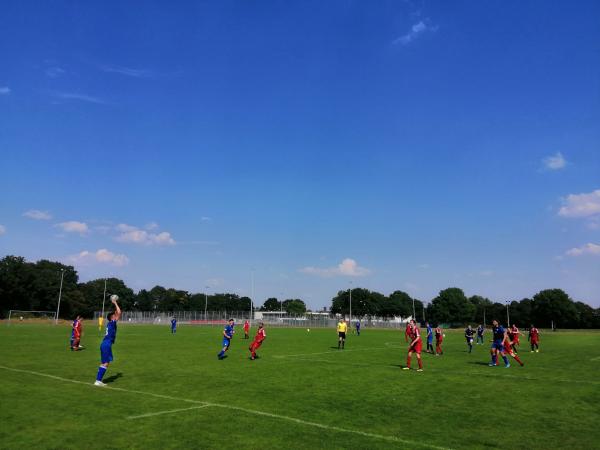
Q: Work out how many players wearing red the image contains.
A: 9